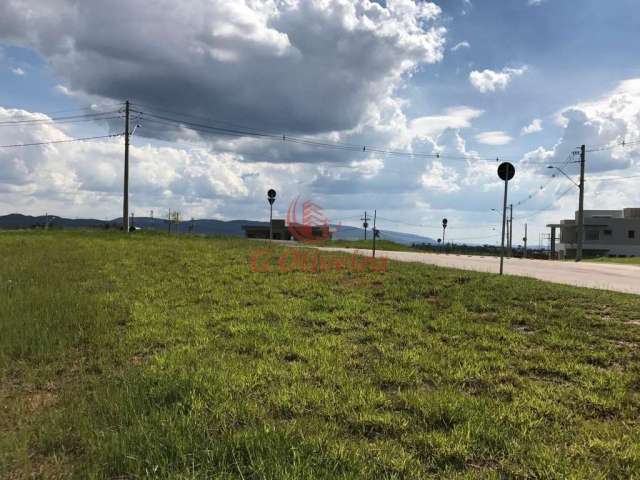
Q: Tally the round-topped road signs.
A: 3